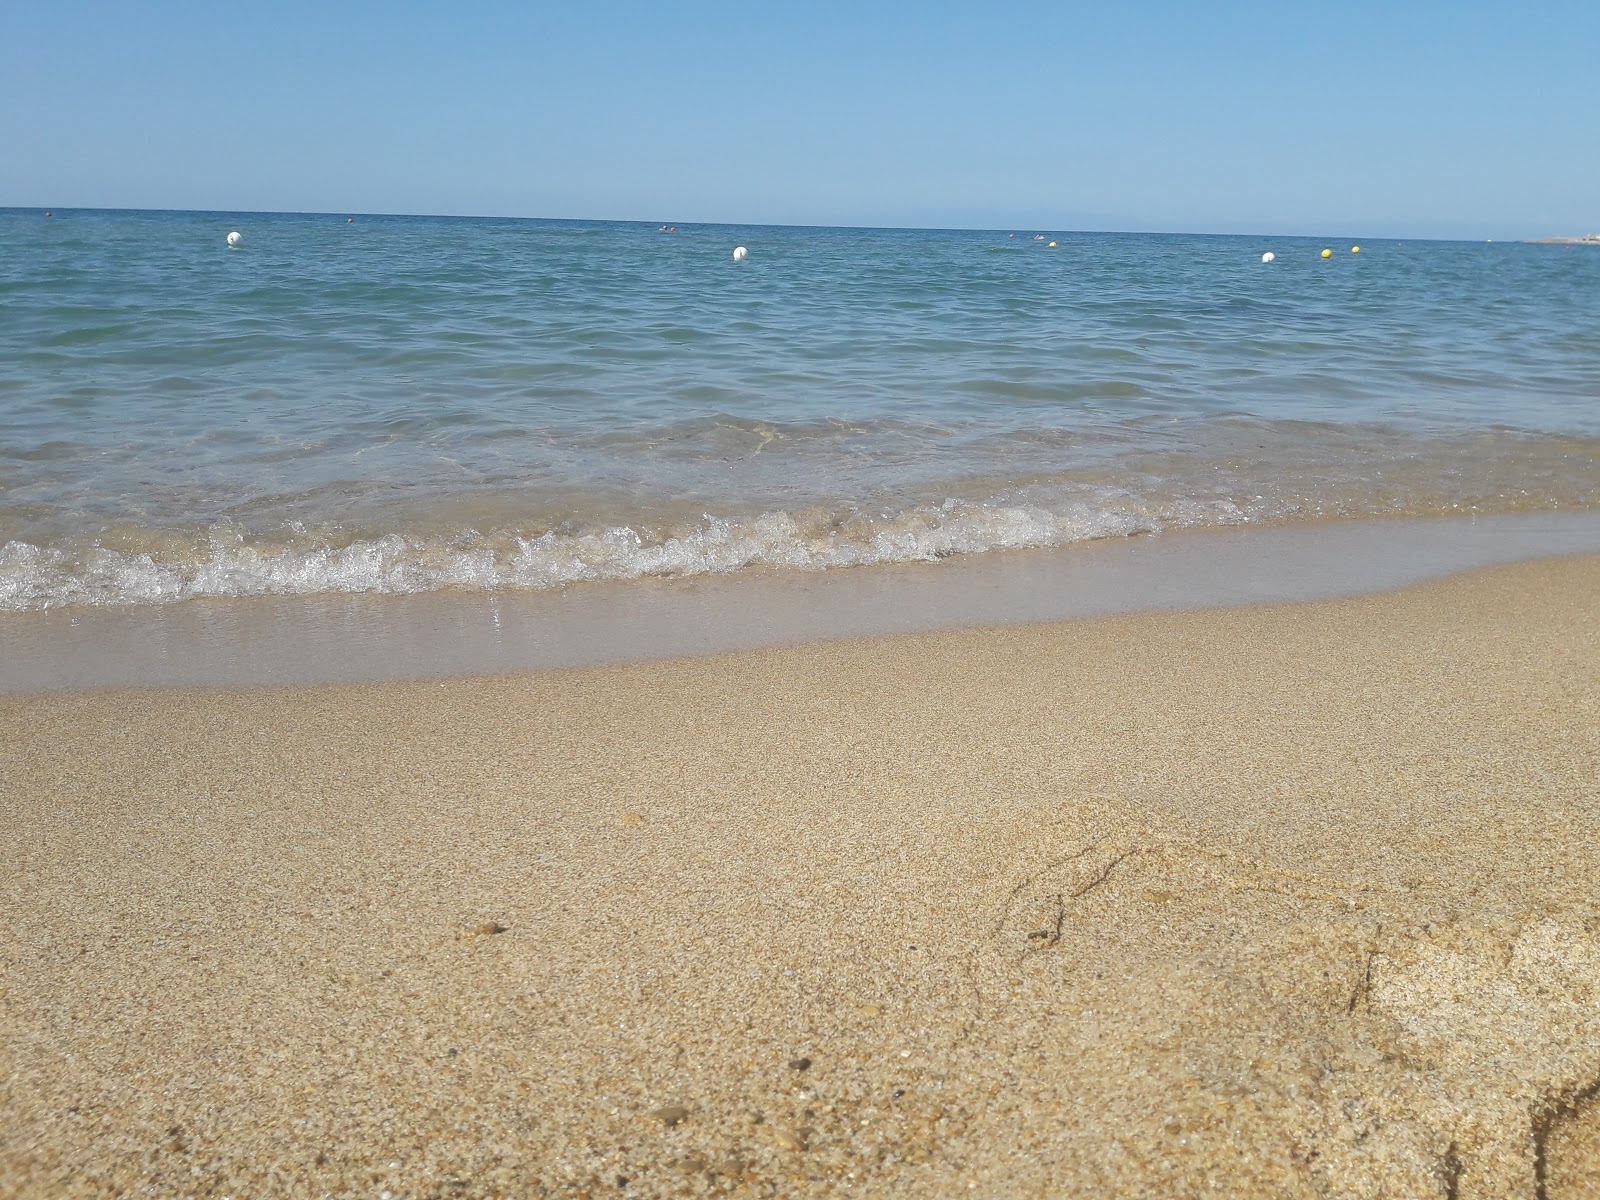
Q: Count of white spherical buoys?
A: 3